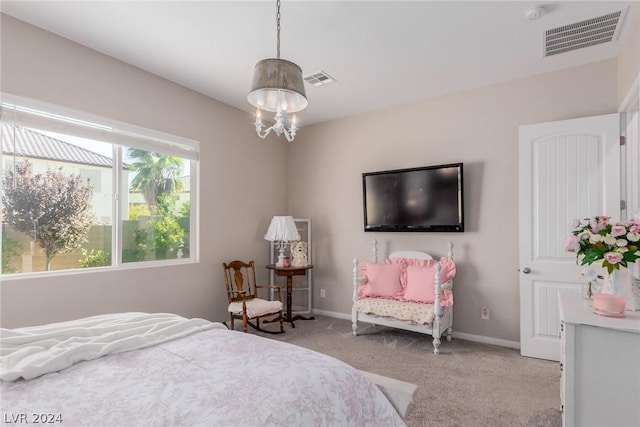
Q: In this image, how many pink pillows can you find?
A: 2